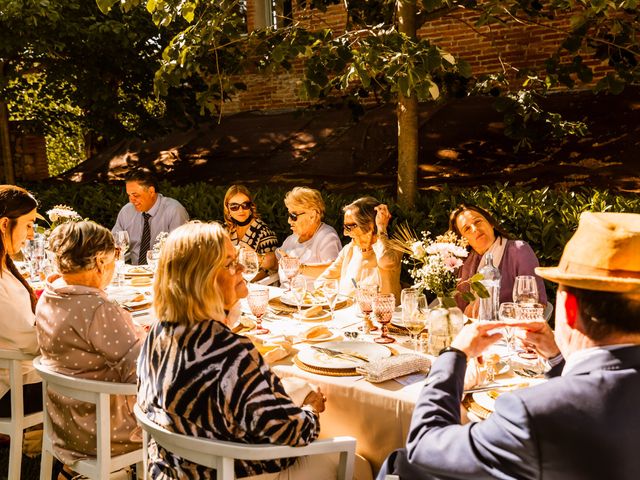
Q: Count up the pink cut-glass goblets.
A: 5